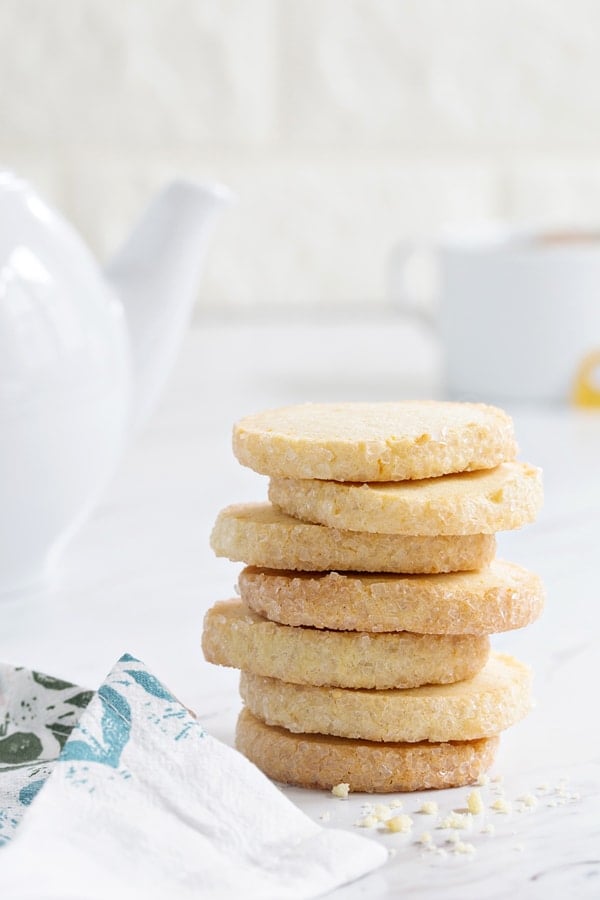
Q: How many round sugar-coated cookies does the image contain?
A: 7